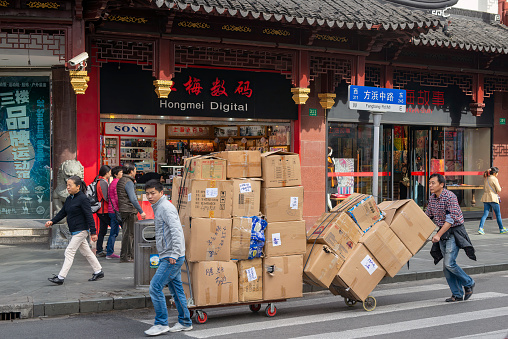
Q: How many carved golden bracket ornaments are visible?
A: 4